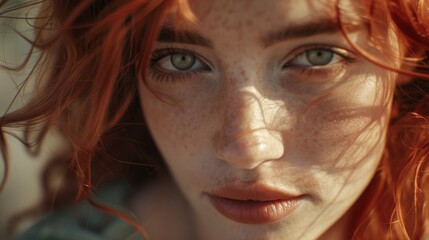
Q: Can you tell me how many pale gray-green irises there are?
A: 2